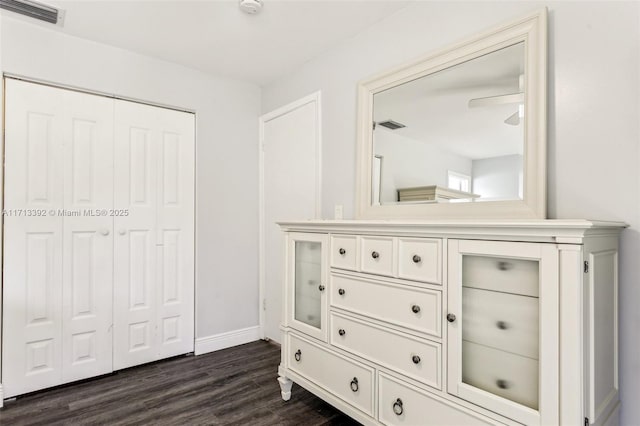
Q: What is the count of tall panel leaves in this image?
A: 4